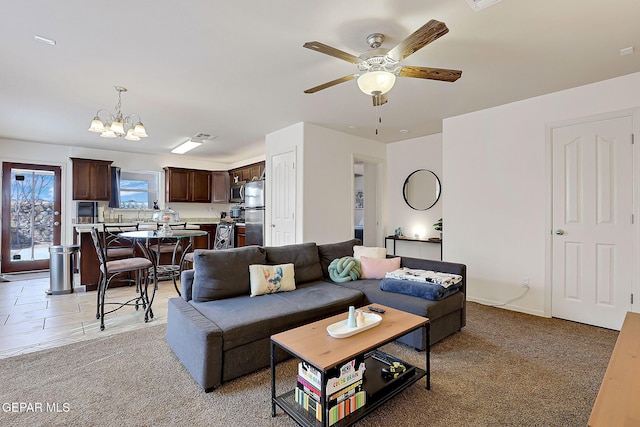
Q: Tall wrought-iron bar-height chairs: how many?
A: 4